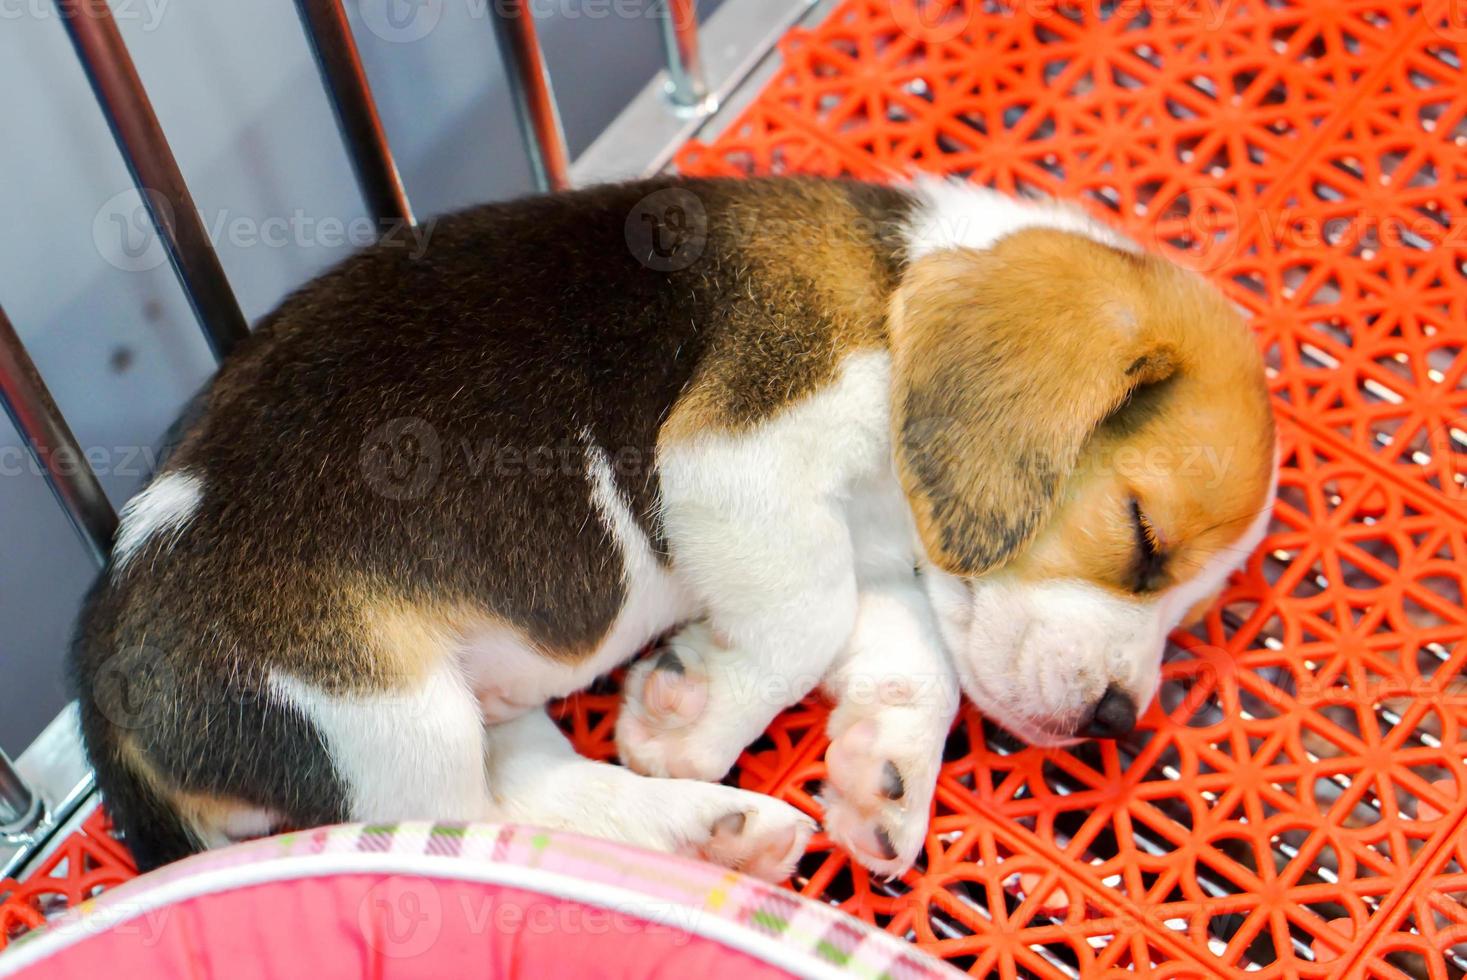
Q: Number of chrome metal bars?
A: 6